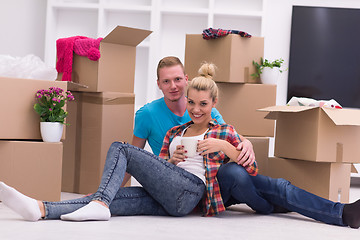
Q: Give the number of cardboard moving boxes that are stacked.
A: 9